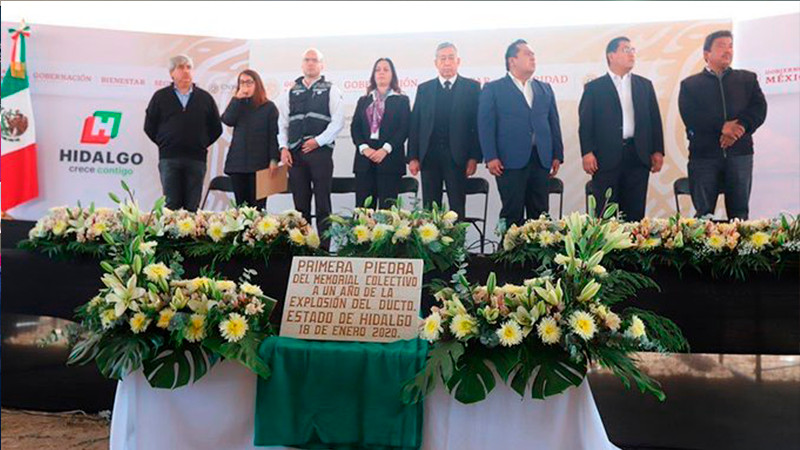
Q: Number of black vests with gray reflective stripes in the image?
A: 1